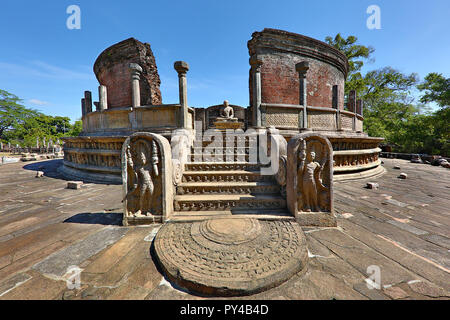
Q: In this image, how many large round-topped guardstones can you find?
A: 2